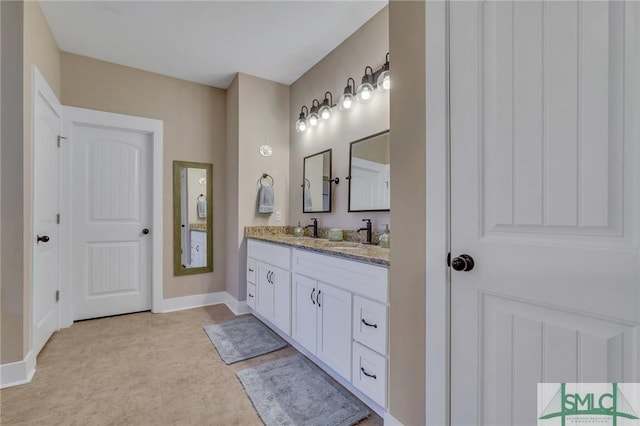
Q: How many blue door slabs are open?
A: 0